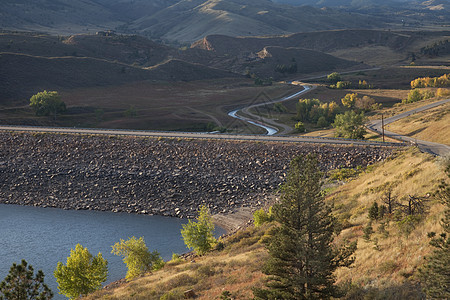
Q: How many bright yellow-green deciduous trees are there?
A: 3